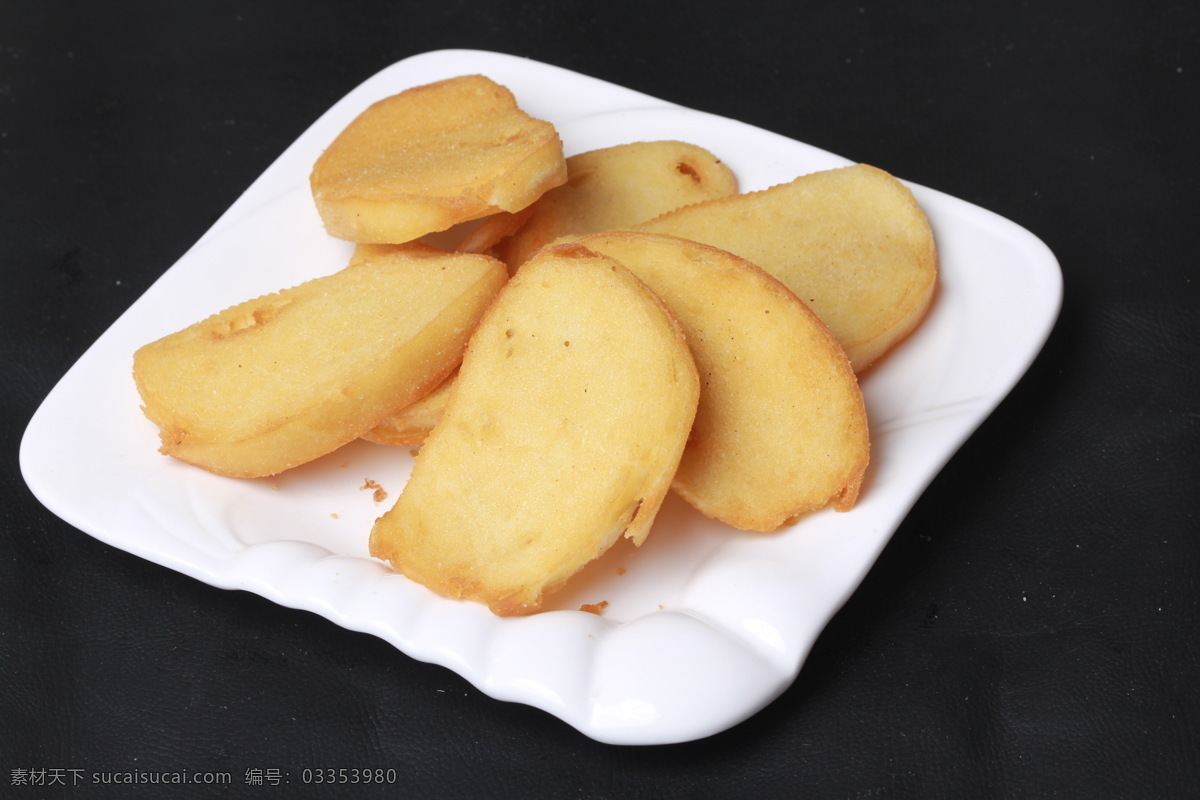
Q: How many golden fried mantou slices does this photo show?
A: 7